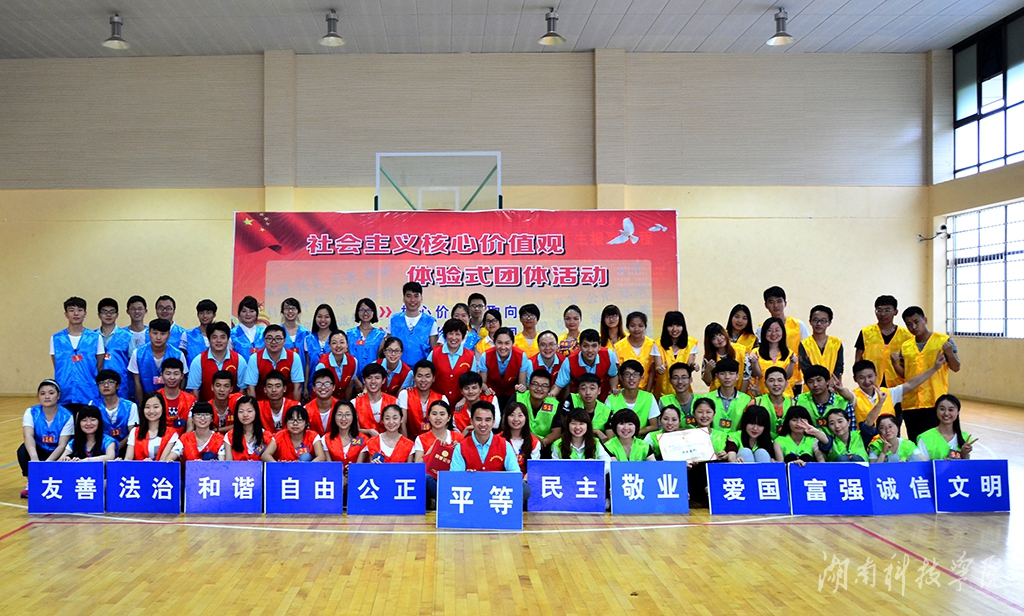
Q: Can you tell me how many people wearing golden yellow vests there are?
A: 15